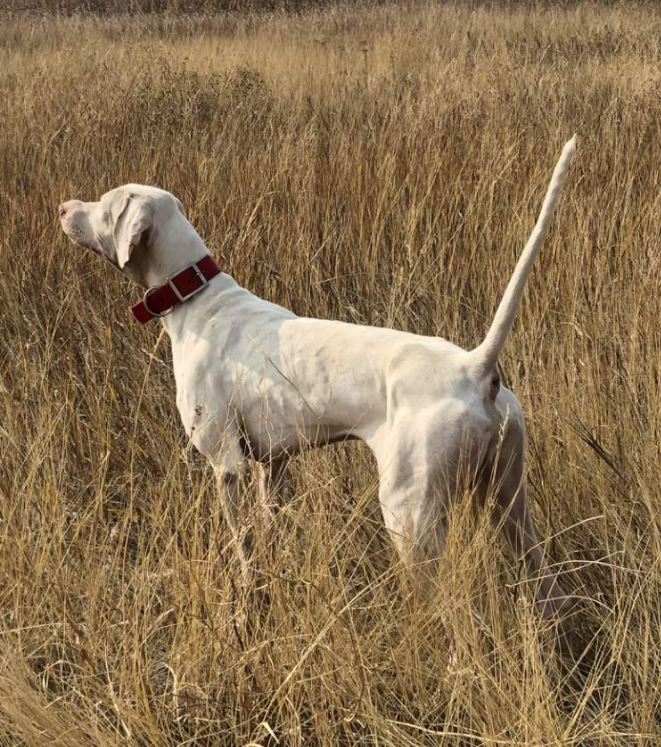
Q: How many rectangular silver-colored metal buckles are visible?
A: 1